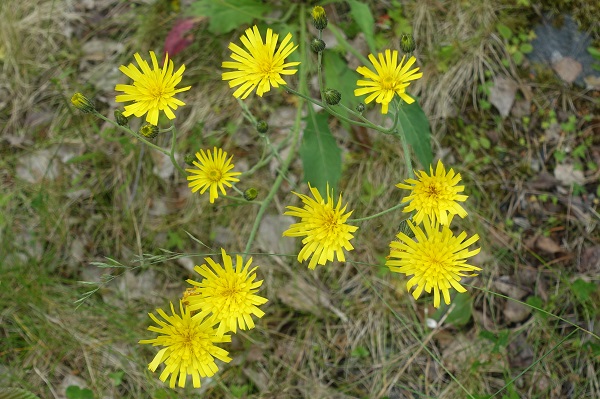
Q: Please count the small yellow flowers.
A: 9